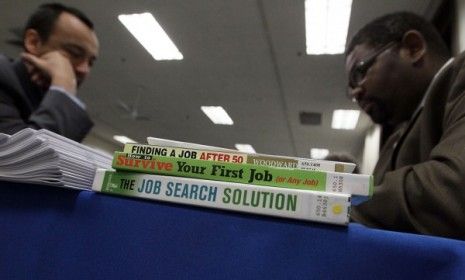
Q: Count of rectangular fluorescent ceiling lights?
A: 7